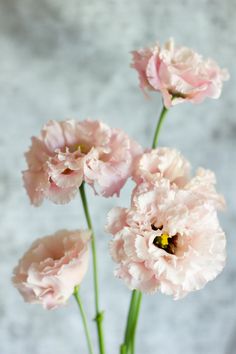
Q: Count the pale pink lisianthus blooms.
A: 5